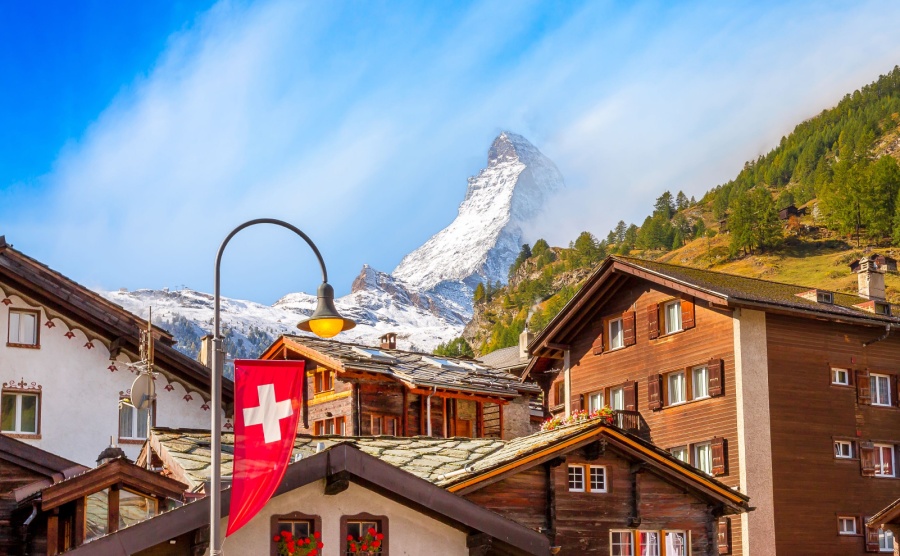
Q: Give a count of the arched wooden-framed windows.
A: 2